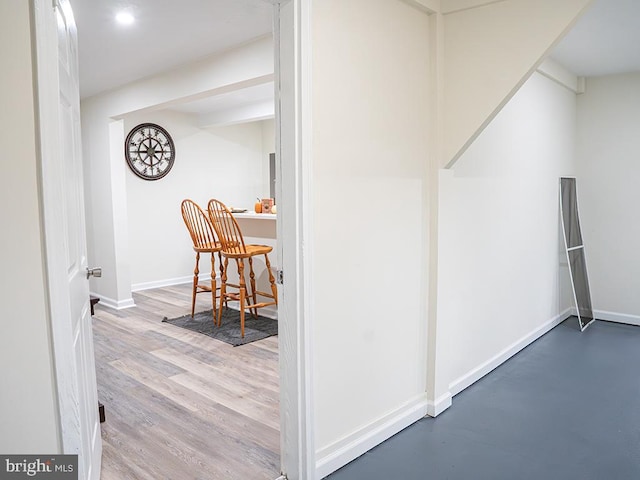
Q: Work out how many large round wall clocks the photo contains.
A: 1